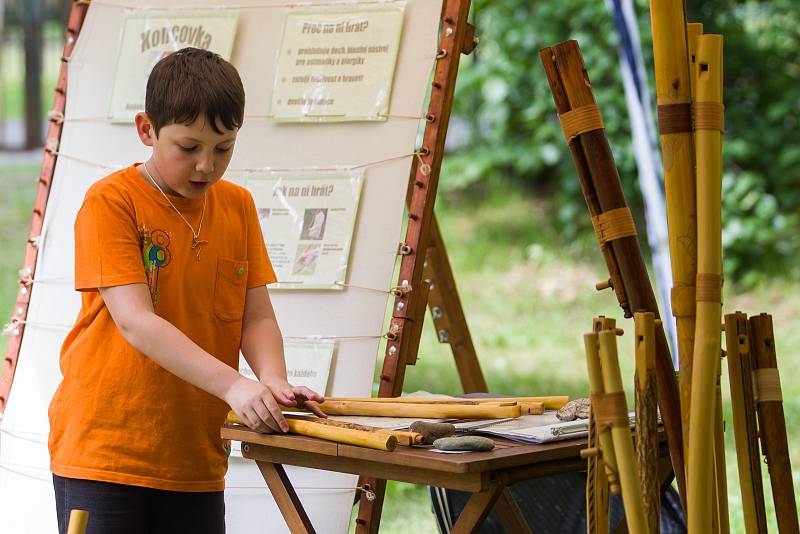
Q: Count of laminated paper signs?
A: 4